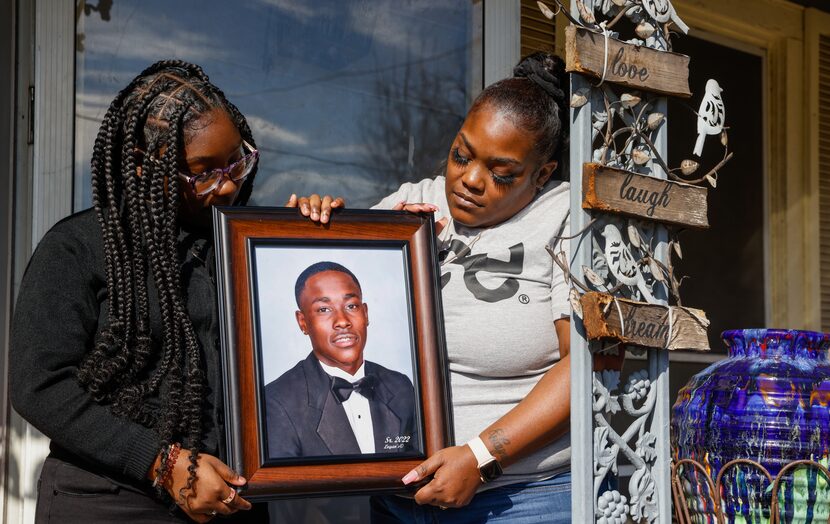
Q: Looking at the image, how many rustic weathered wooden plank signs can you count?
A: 3